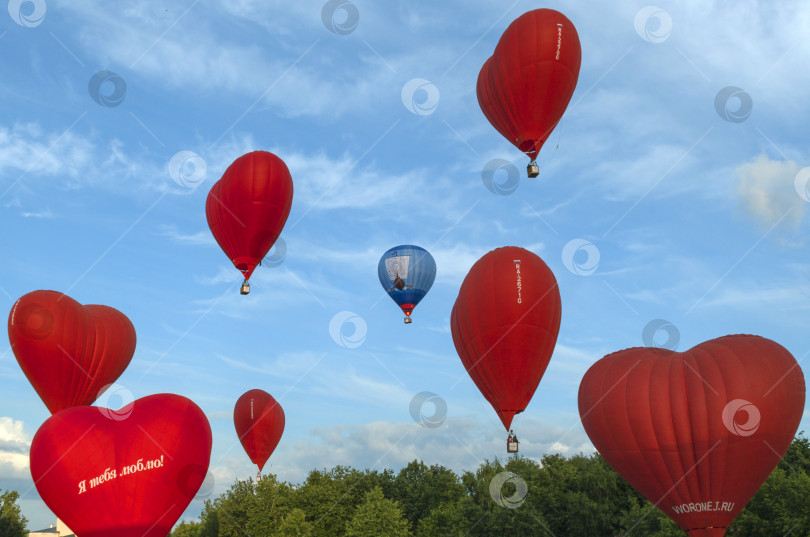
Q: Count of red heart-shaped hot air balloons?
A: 7